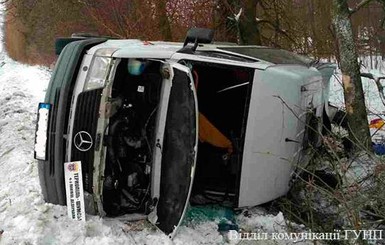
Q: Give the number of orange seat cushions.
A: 1